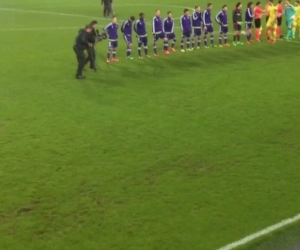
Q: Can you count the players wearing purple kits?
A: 10